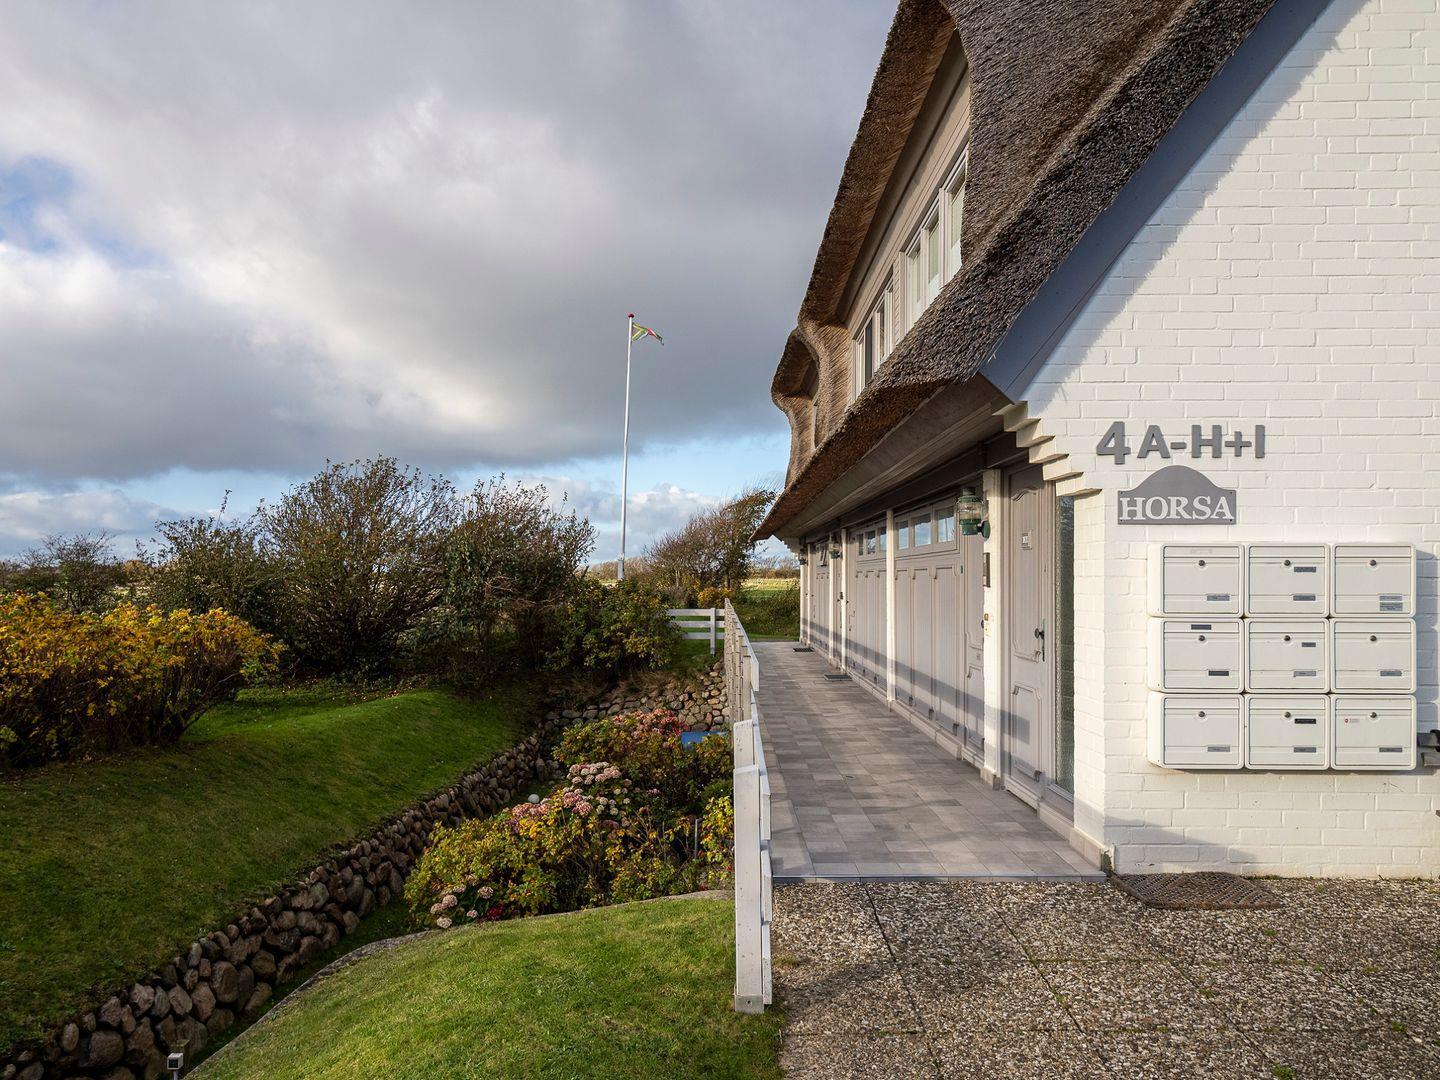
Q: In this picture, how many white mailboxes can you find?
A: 9